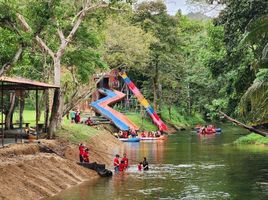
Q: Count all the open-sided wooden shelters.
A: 1